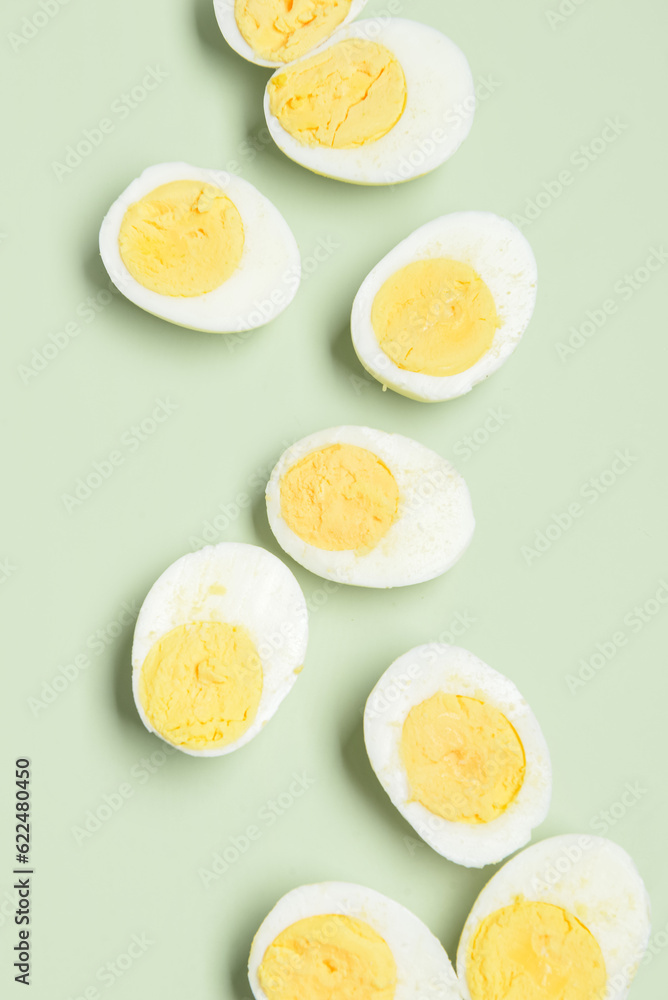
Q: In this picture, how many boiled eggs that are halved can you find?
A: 9